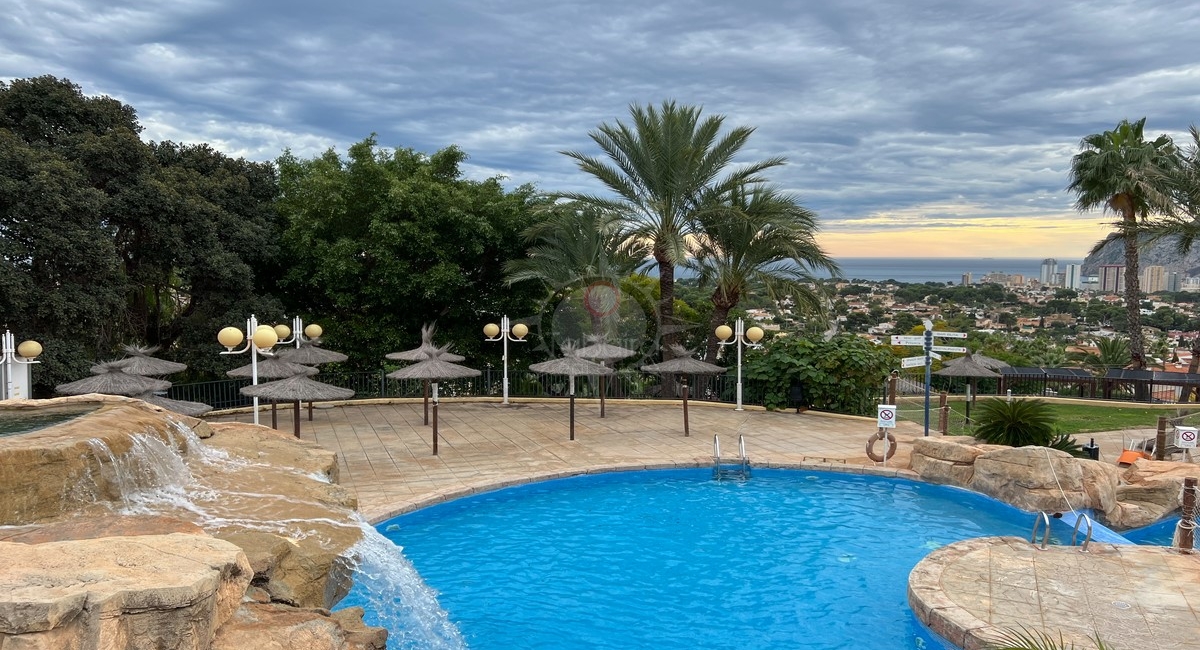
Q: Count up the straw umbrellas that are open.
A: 13